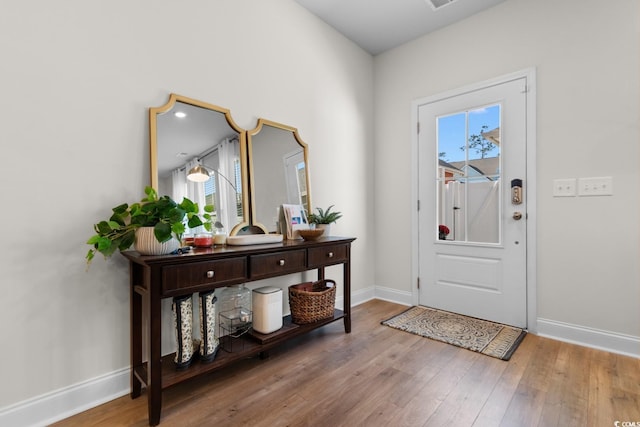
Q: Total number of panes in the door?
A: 4